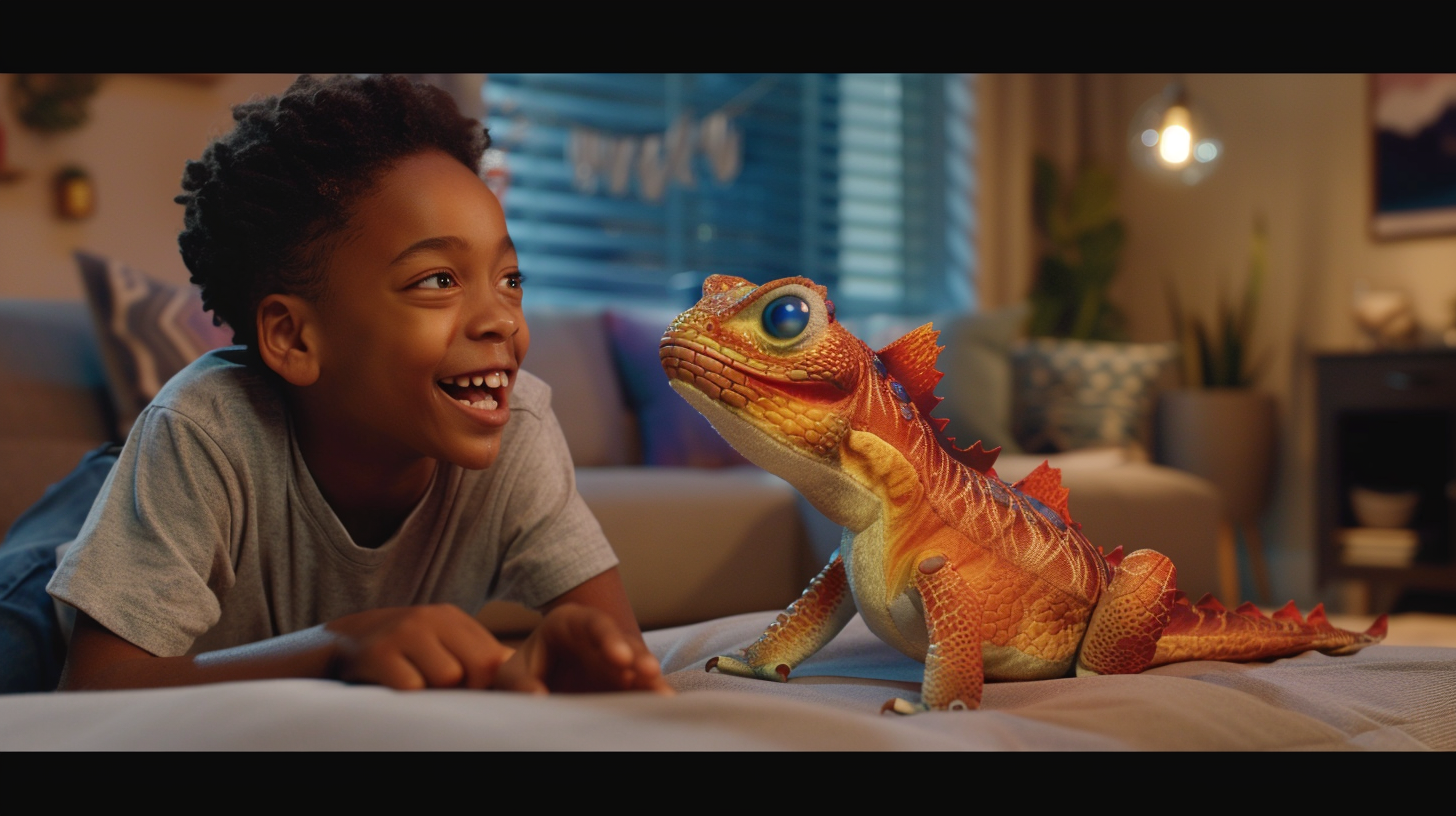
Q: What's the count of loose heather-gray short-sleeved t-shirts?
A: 1